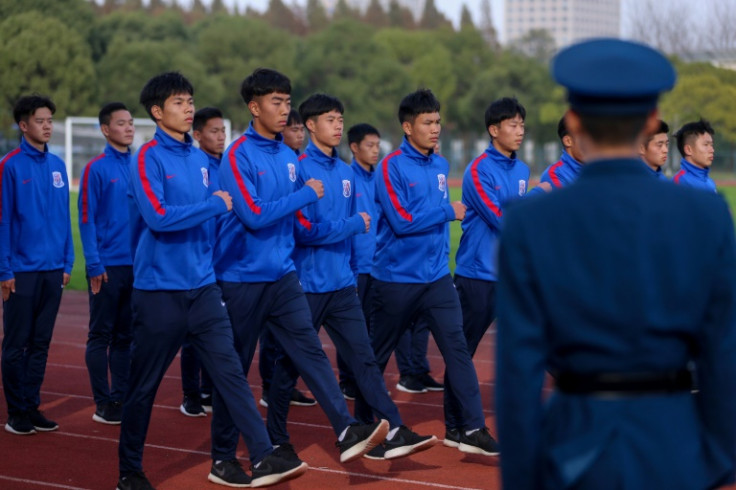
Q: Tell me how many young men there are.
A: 13